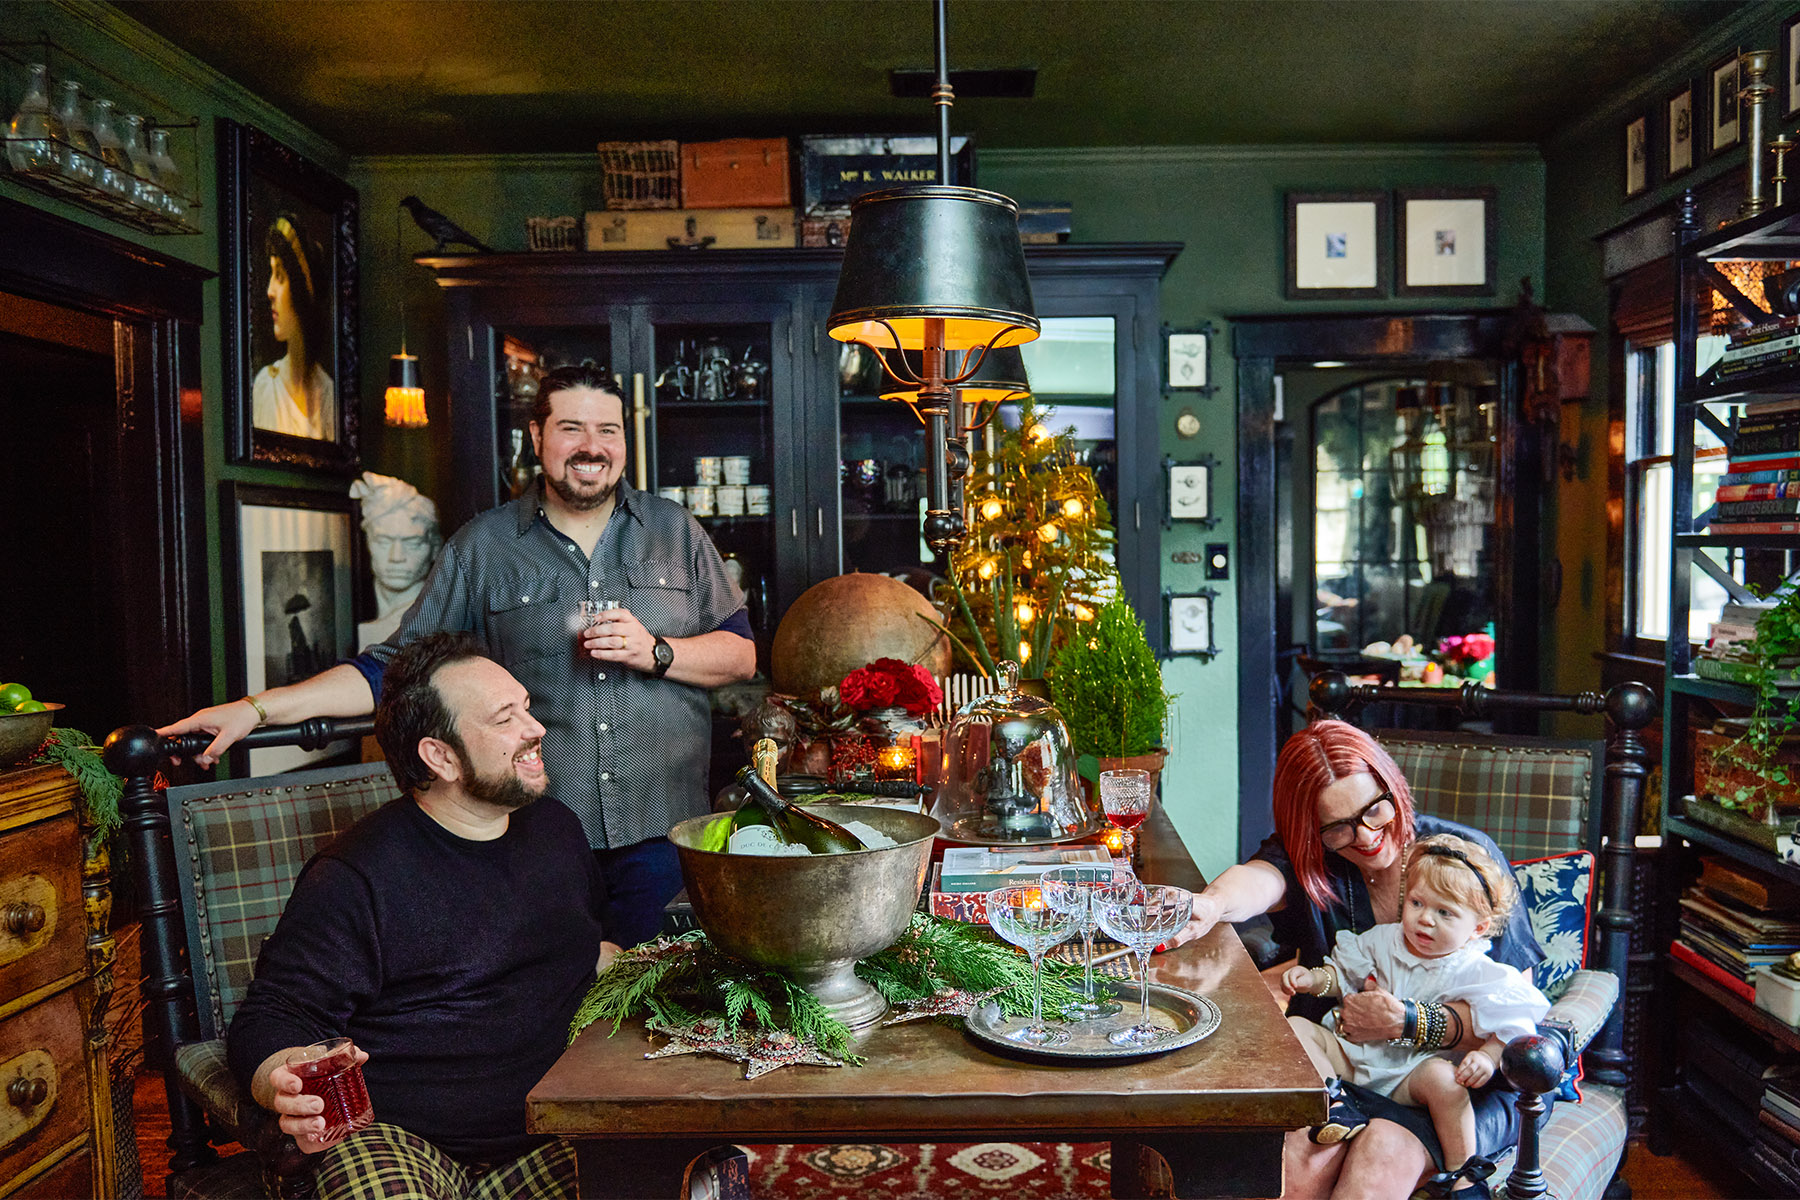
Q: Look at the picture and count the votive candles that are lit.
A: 3